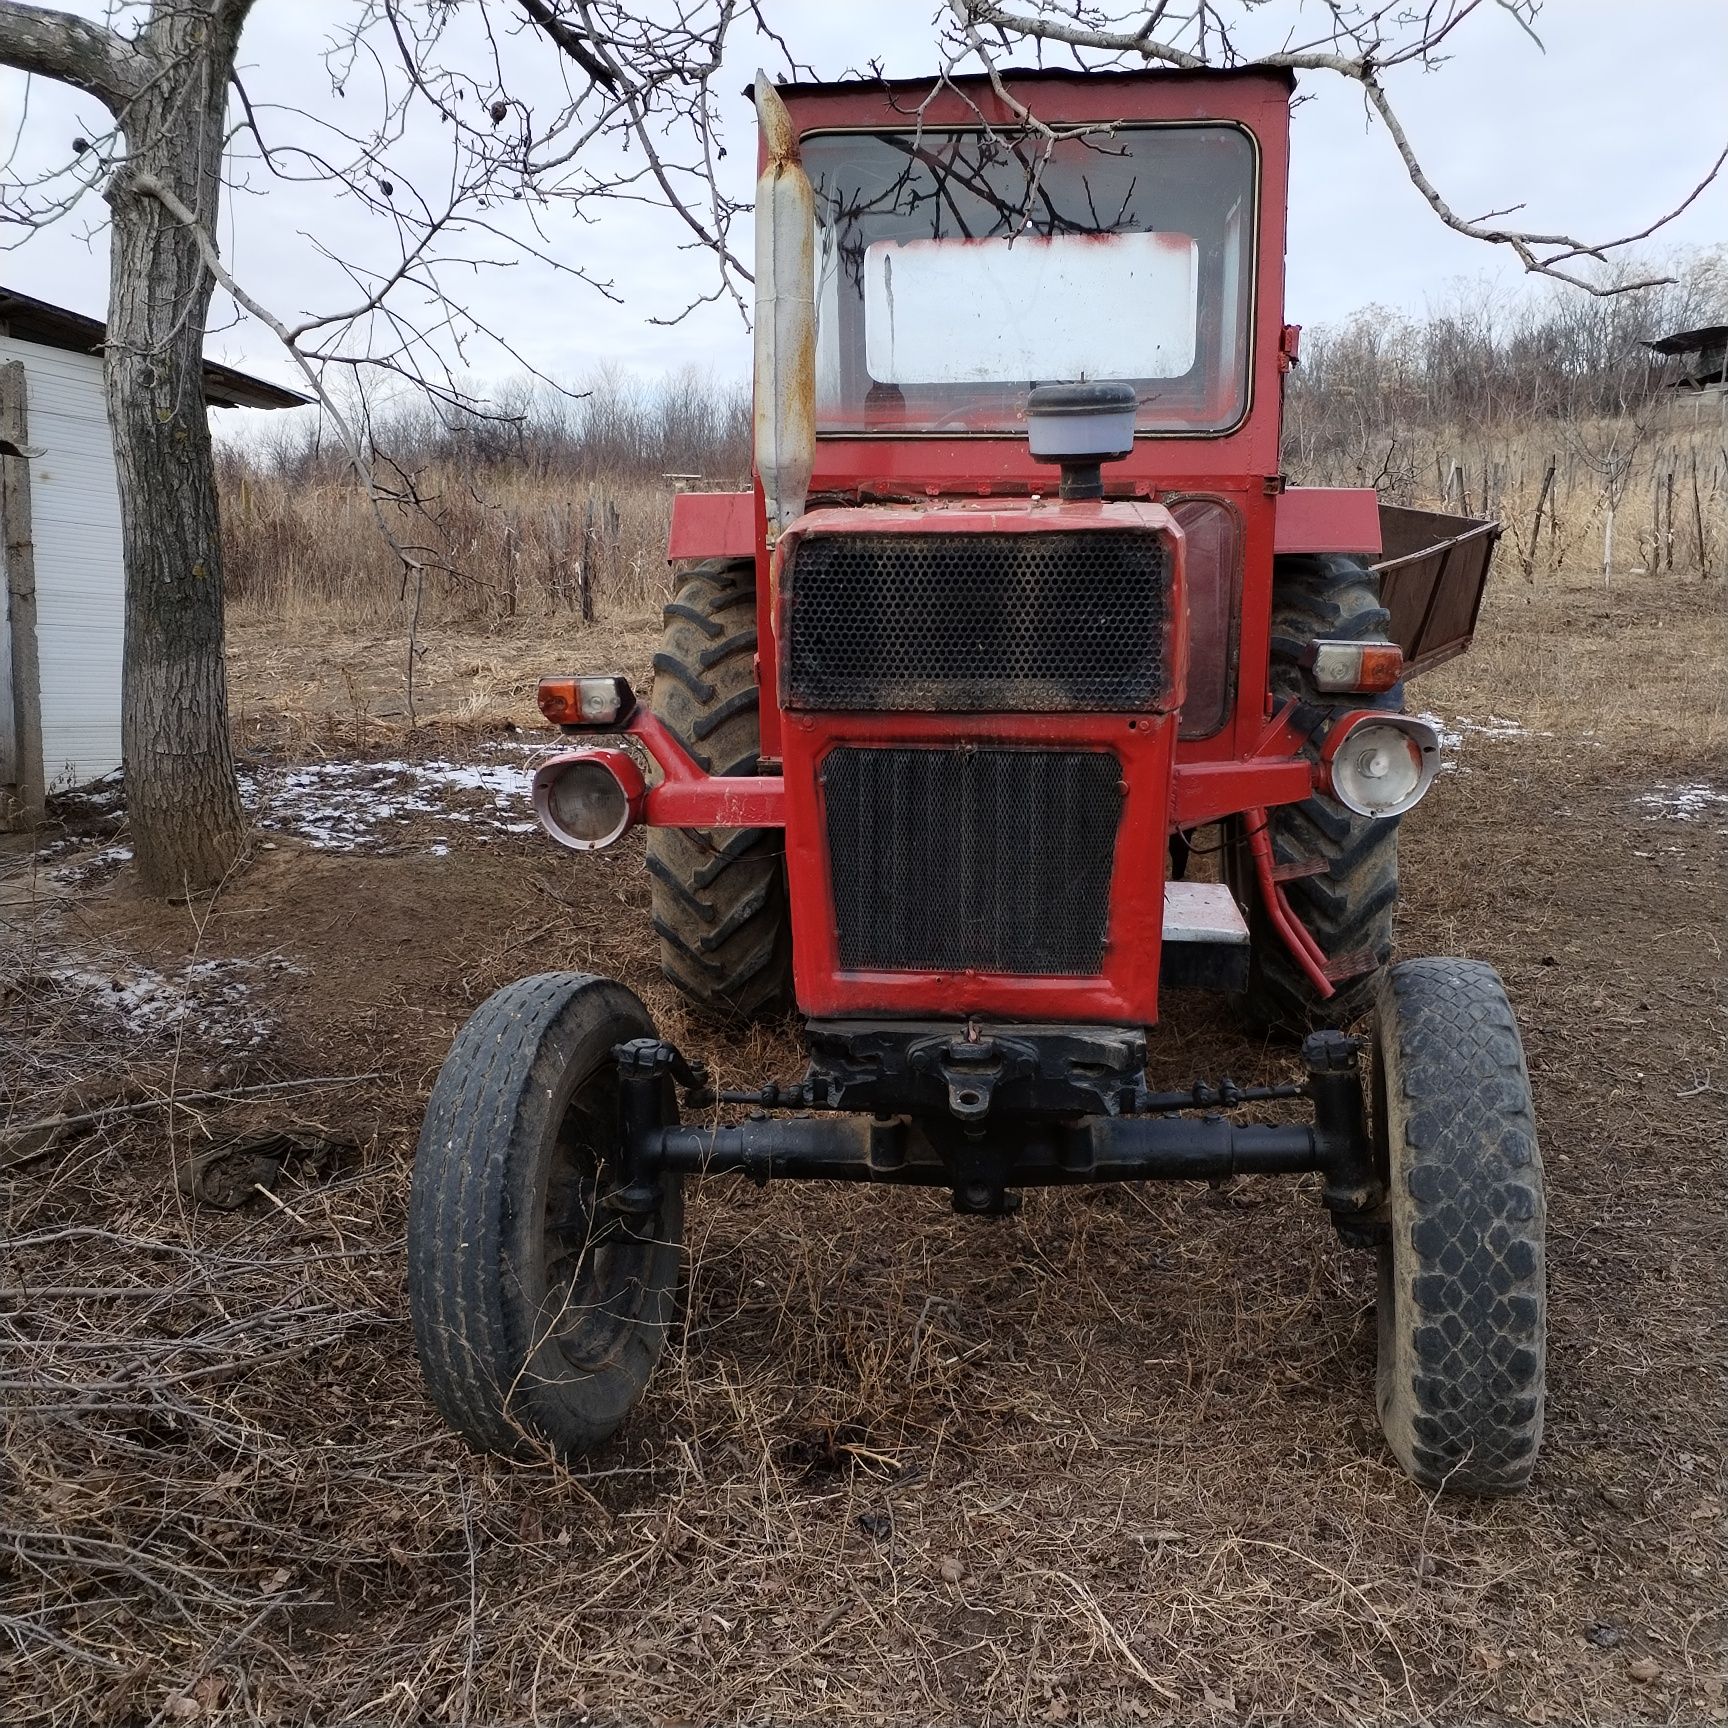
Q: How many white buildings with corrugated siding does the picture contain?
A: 1